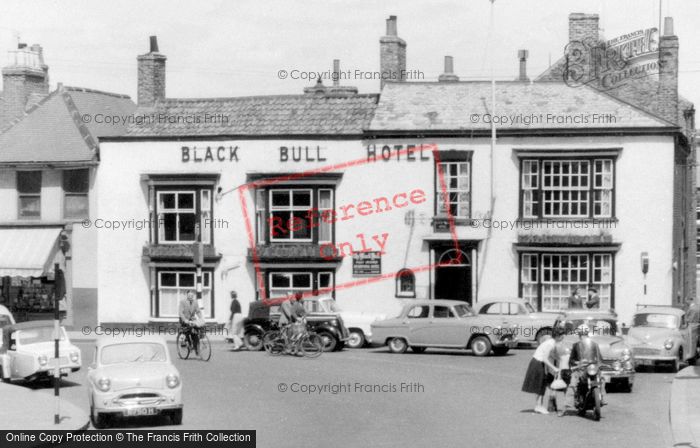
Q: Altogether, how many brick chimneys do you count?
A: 5